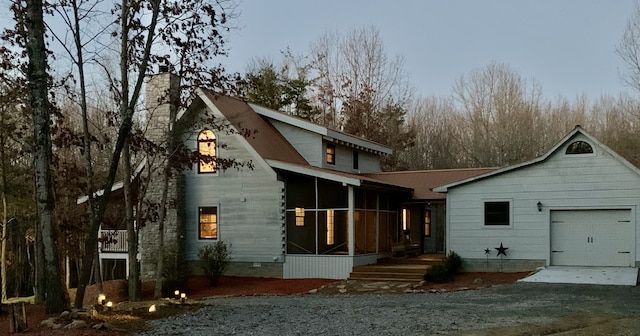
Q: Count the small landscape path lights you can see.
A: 5